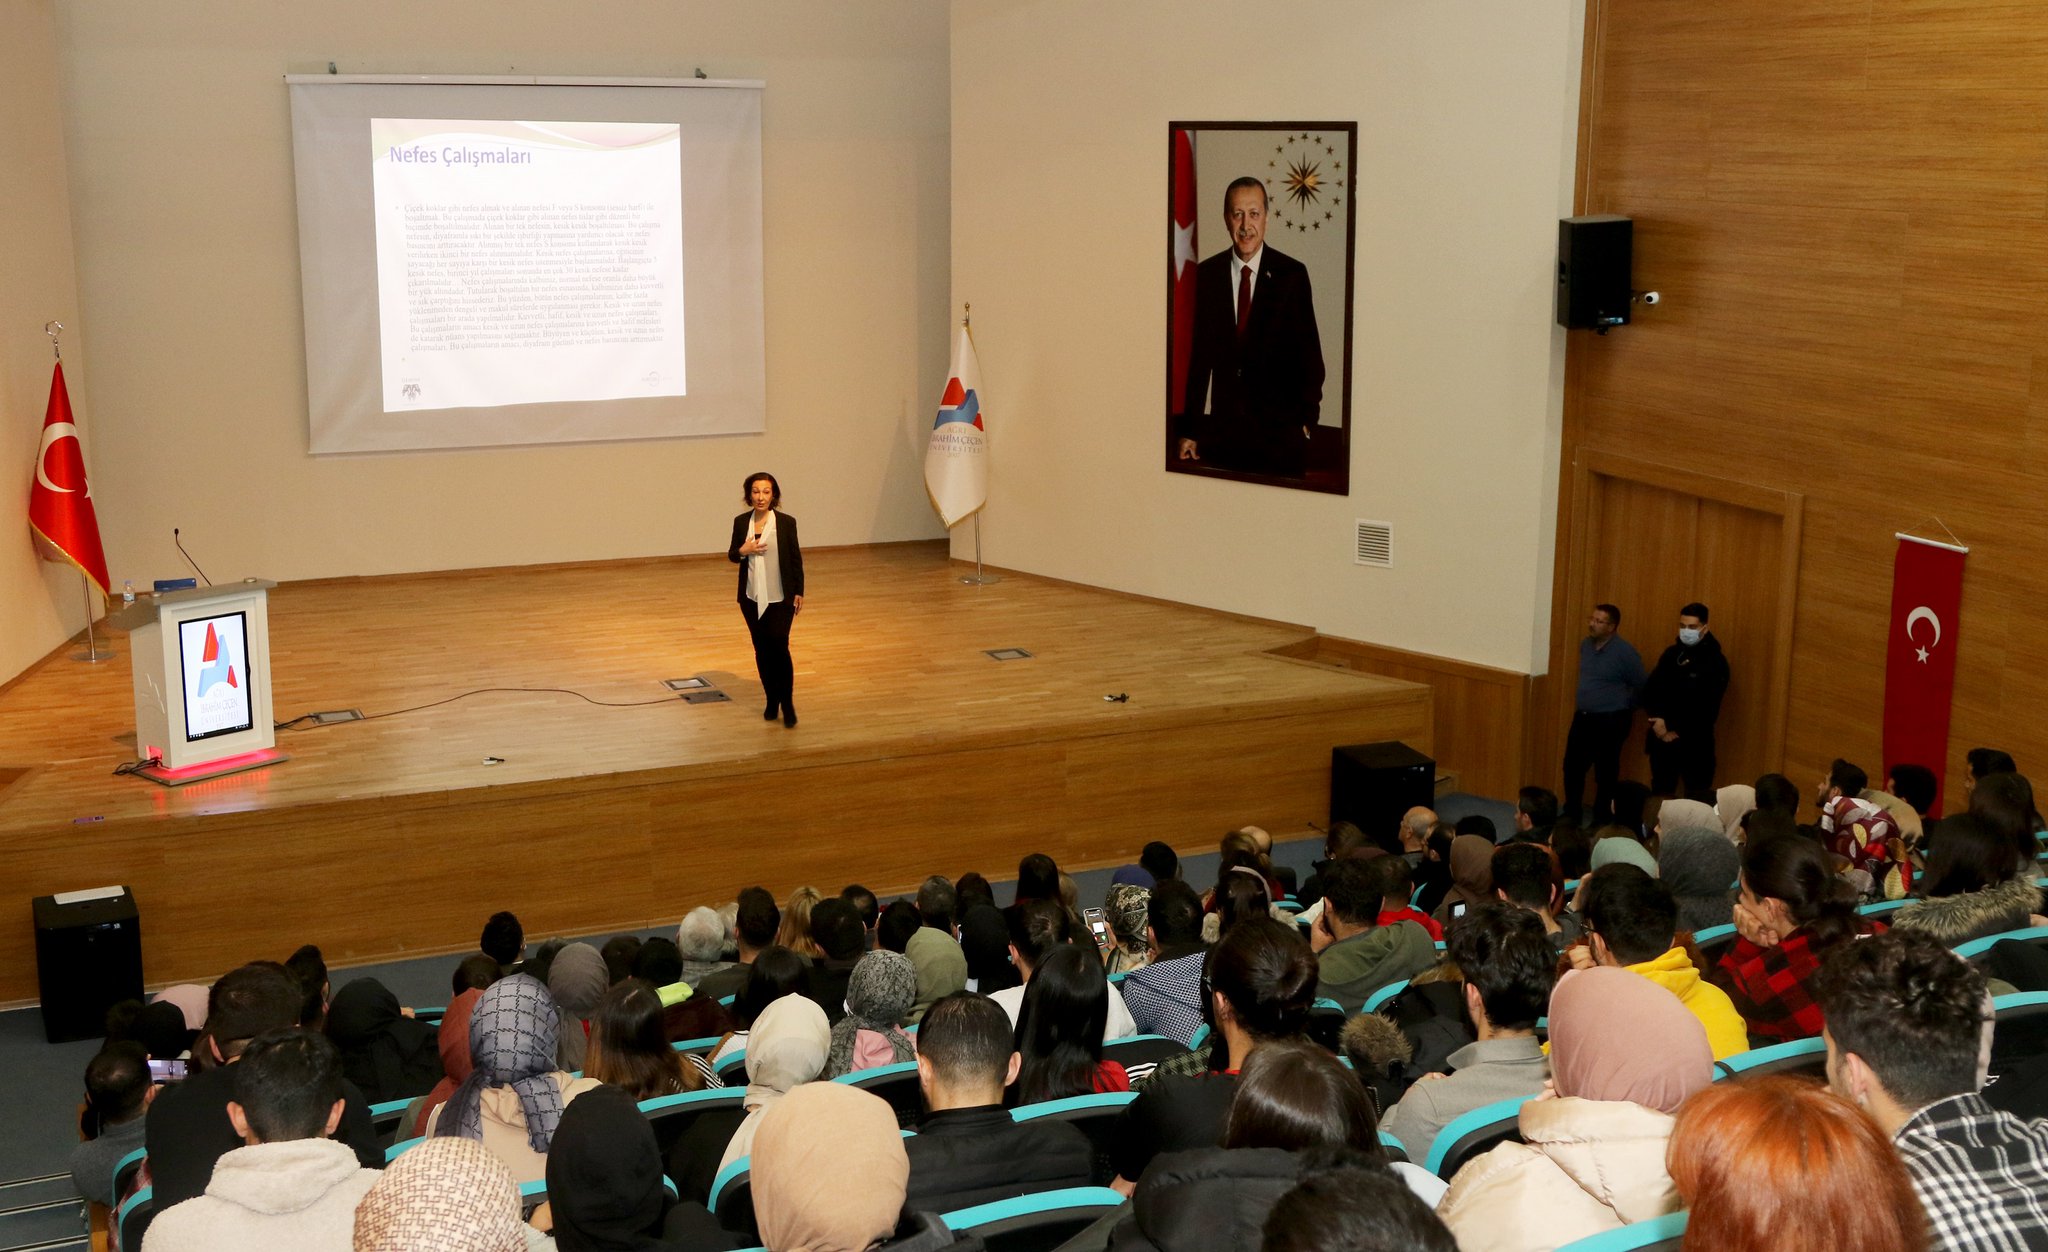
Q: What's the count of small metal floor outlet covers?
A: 4